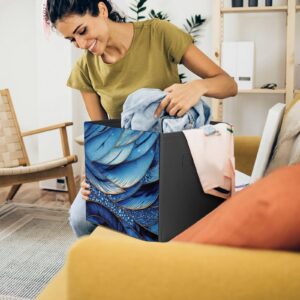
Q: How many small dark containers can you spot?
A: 3